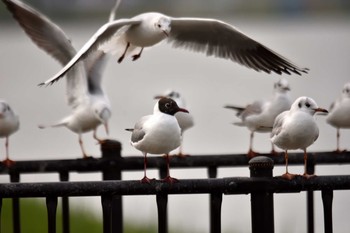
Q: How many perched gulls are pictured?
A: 7